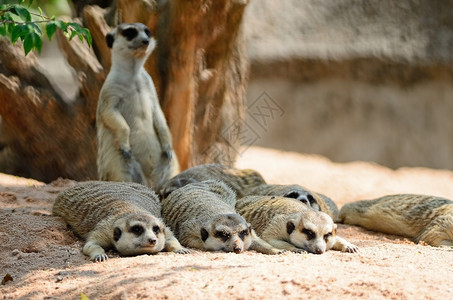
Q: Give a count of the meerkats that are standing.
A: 1